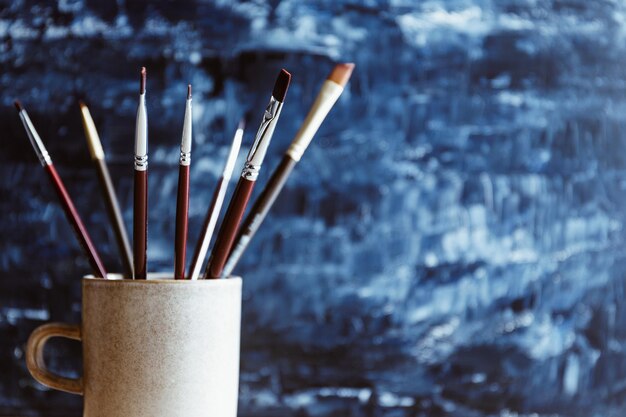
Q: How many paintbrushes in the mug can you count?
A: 7